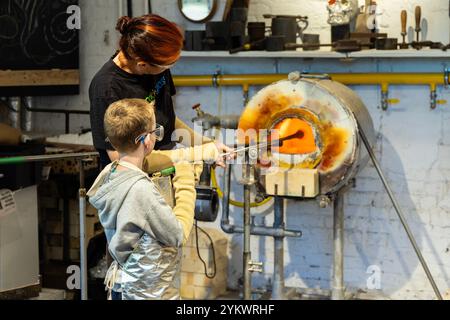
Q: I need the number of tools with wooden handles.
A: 2